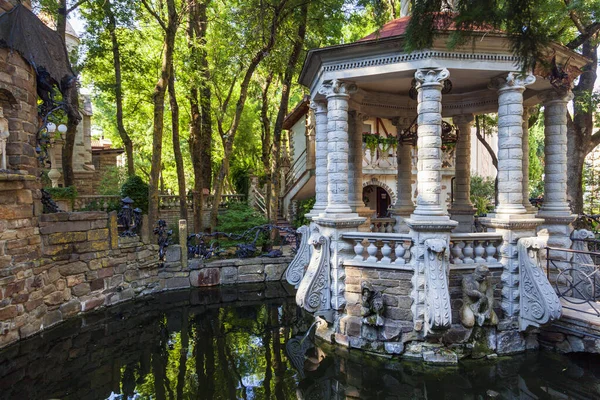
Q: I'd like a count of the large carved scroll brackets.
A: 5